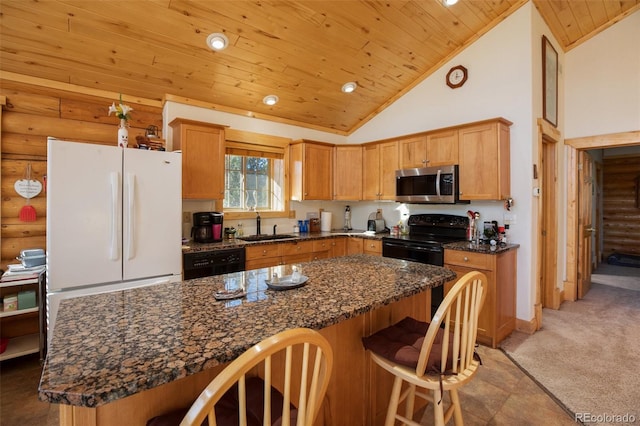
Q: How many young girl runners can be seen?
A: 0